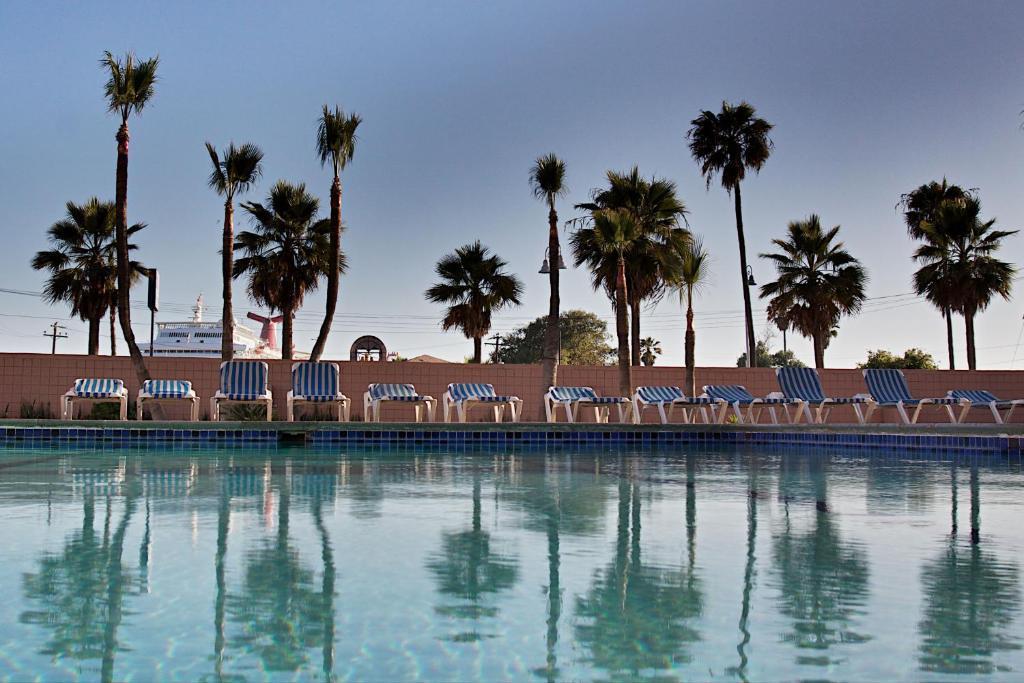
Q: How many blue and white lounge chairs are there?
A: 12